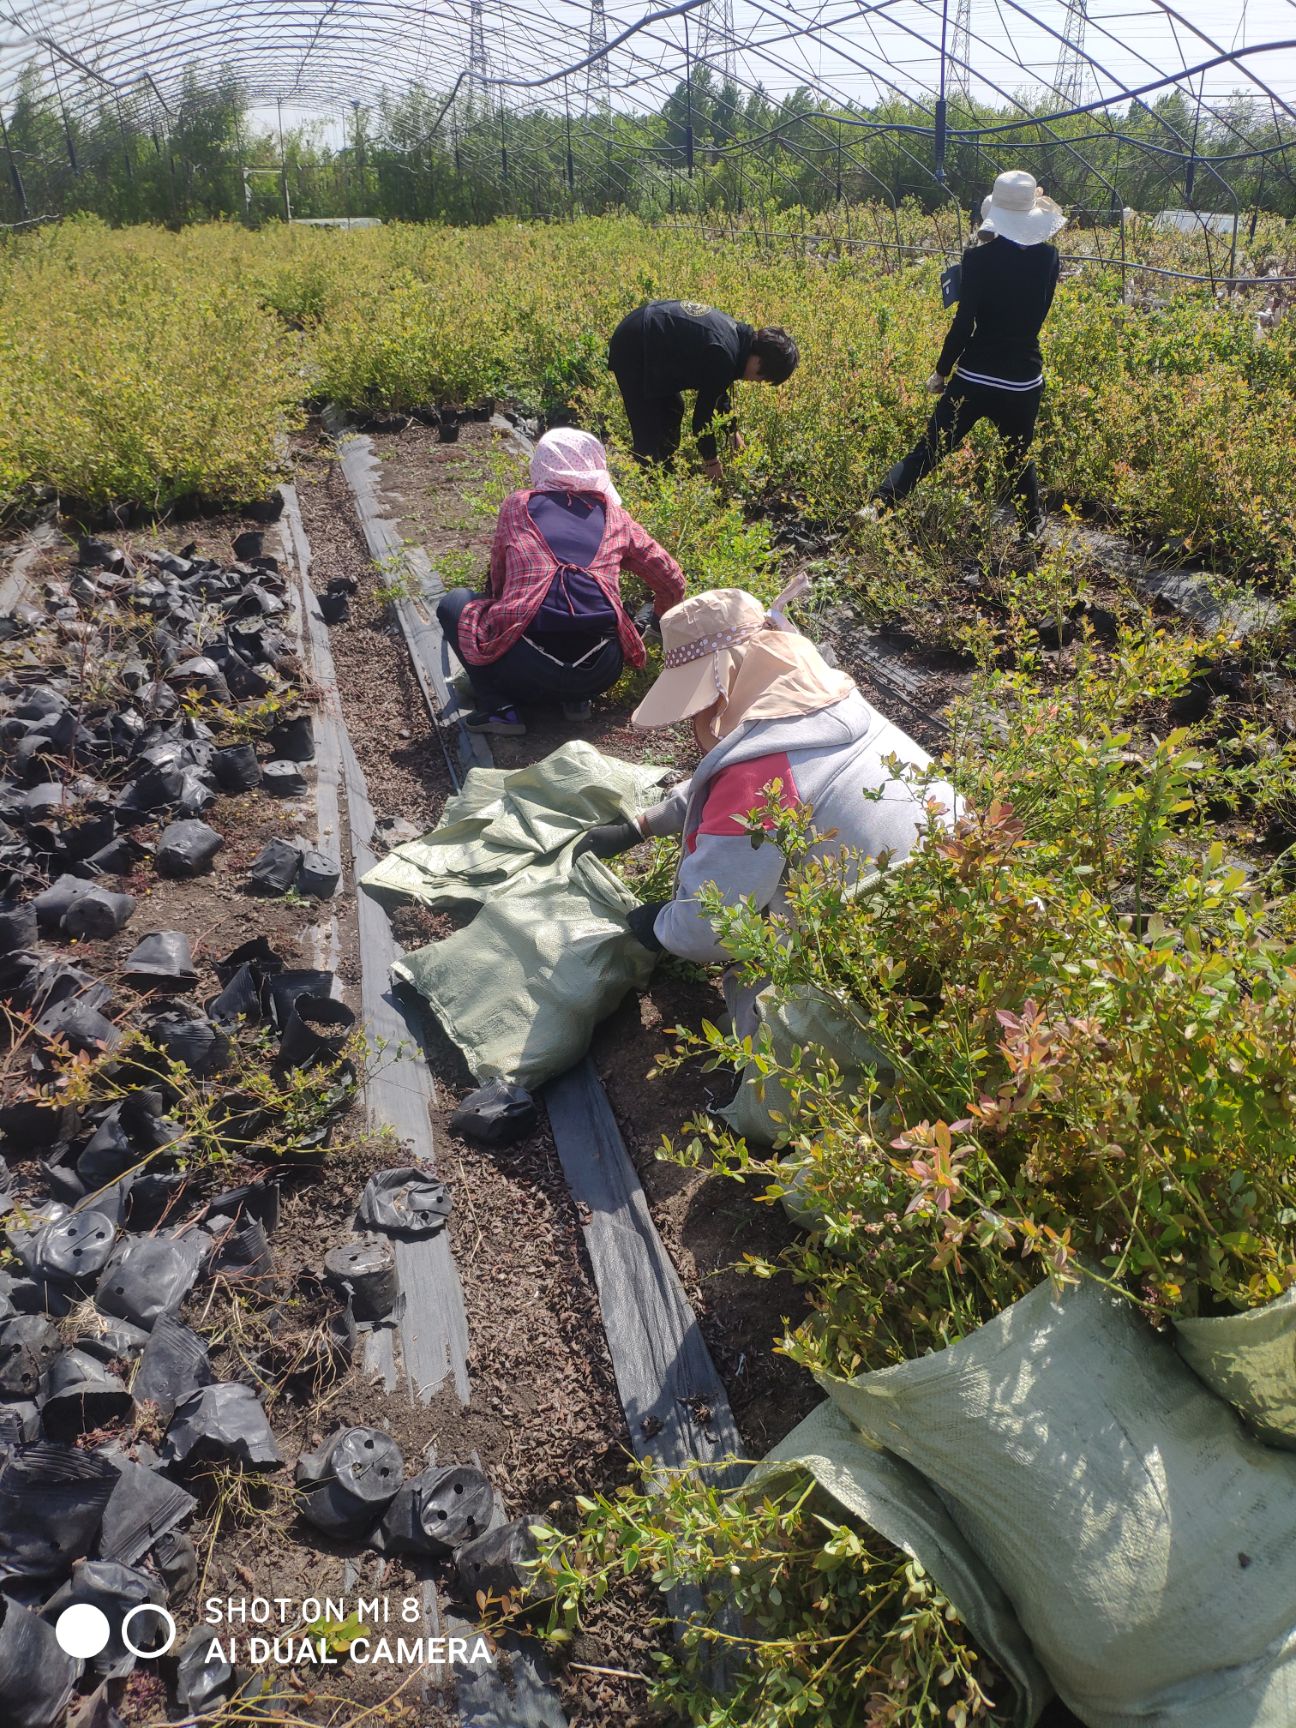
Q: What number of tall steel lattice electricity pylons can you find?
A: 5